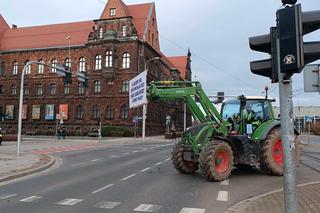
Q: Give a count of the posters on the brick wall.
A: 5